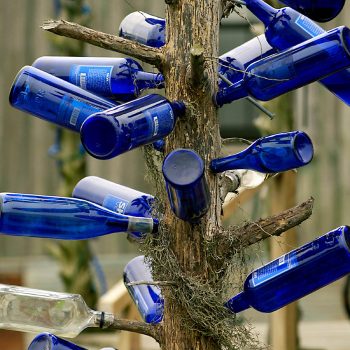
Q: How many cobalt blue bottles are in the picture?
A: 15